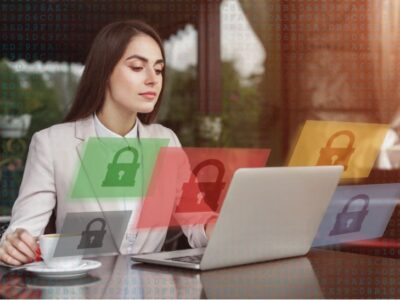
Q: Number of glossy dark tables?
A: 1